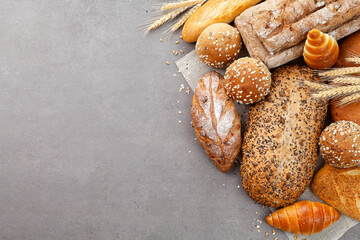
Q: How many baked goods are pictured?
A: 11